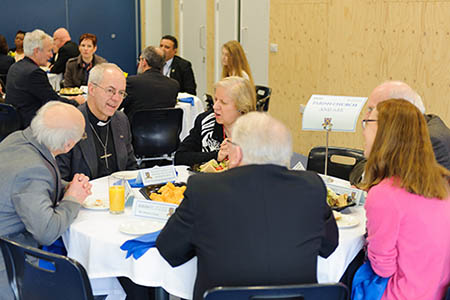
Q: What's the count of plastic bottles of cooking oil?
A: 0